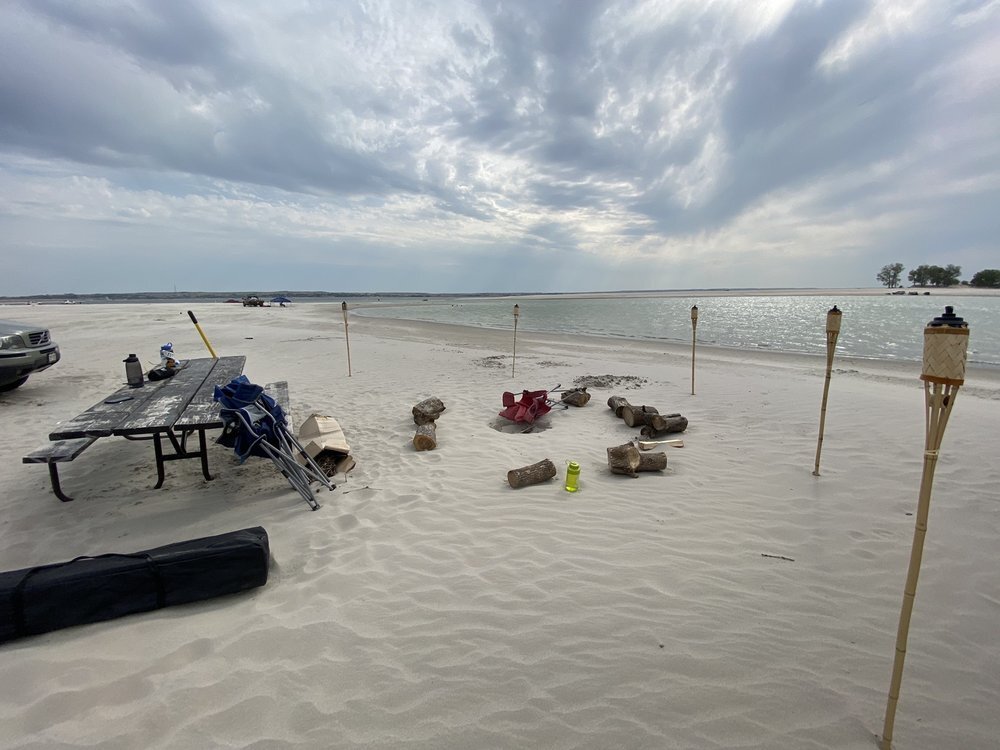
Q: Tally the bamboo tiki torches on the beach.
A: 5